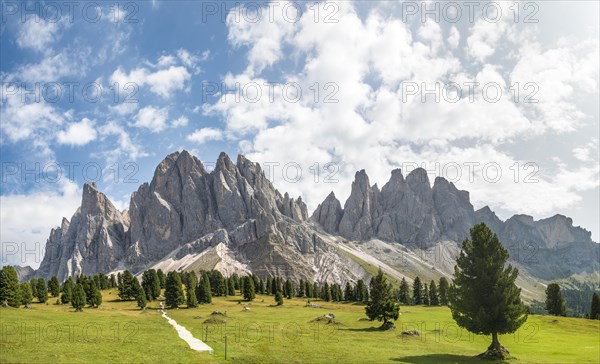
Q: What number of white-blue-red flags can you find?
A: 0